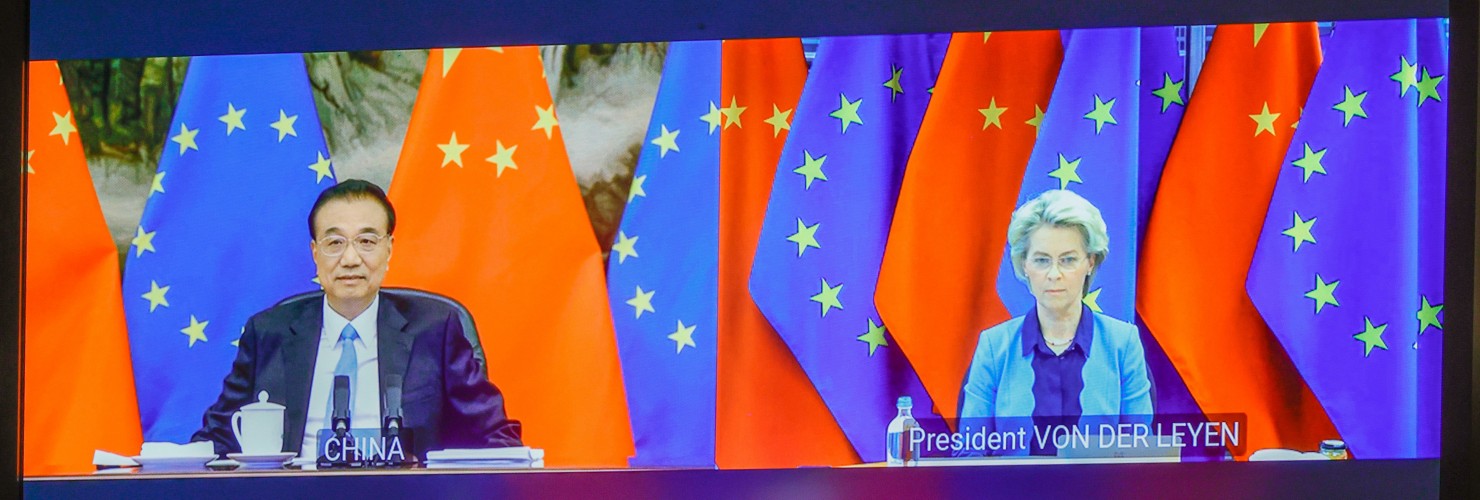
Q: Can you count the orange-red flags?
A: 5